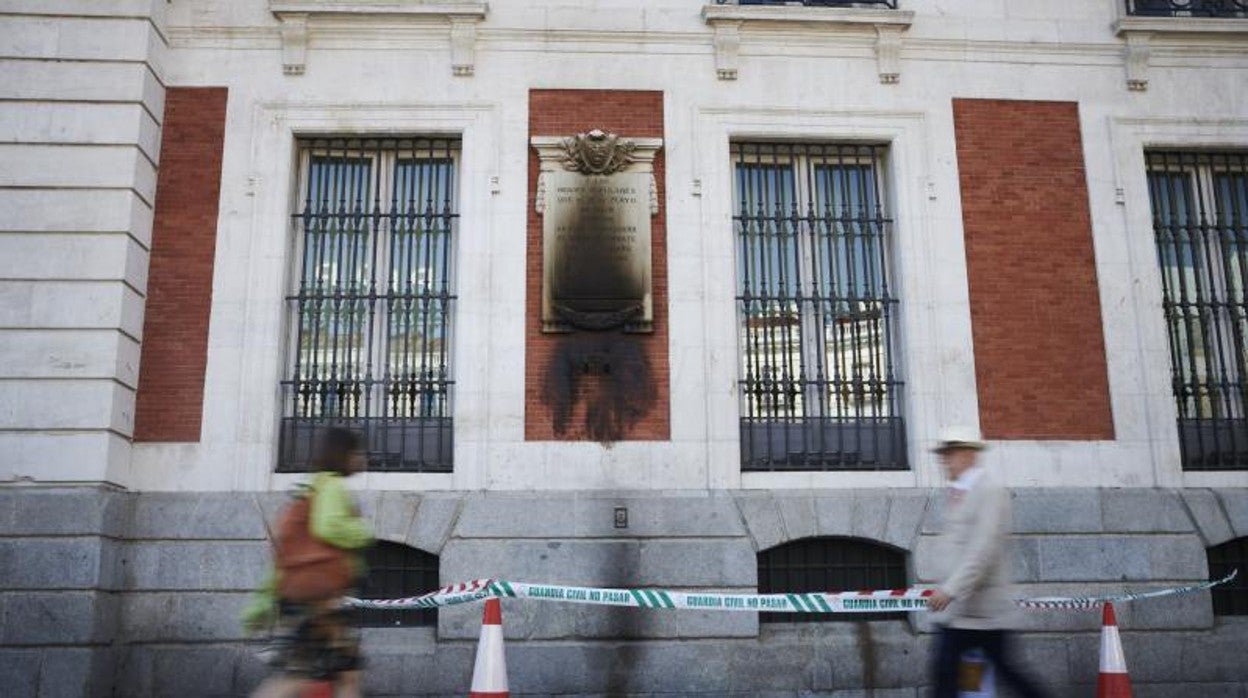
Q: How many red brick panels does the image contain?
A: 3